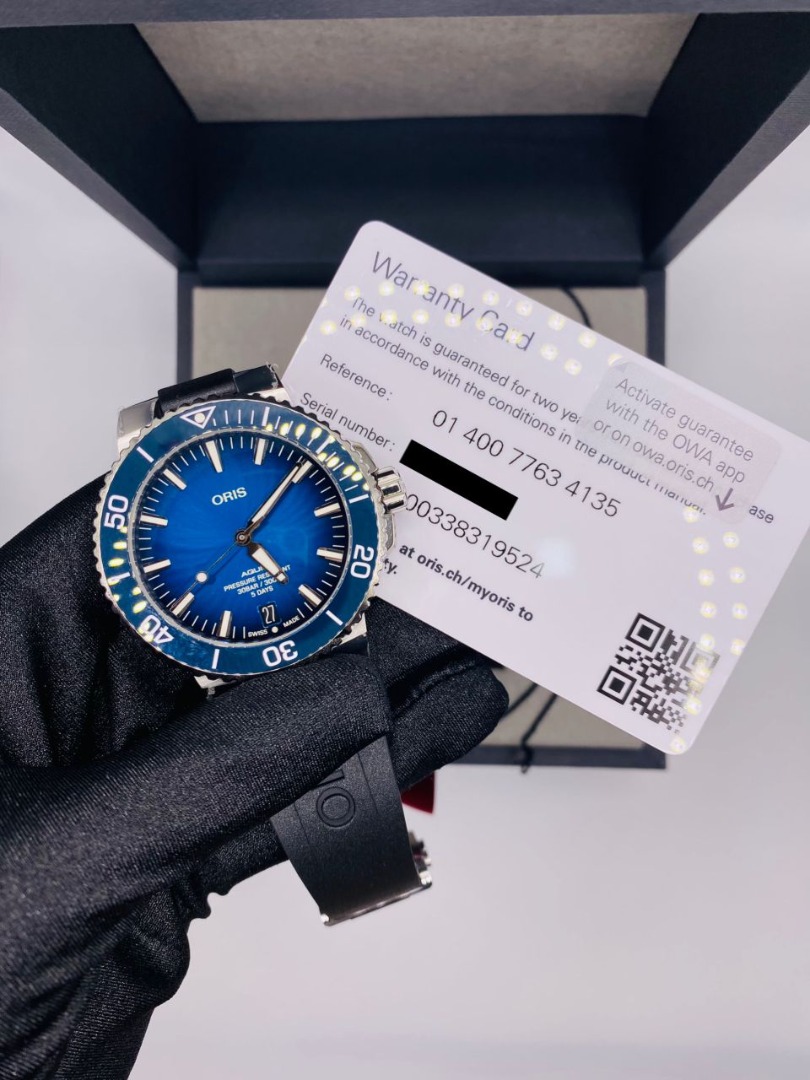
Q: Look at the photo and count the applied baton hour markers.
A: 11